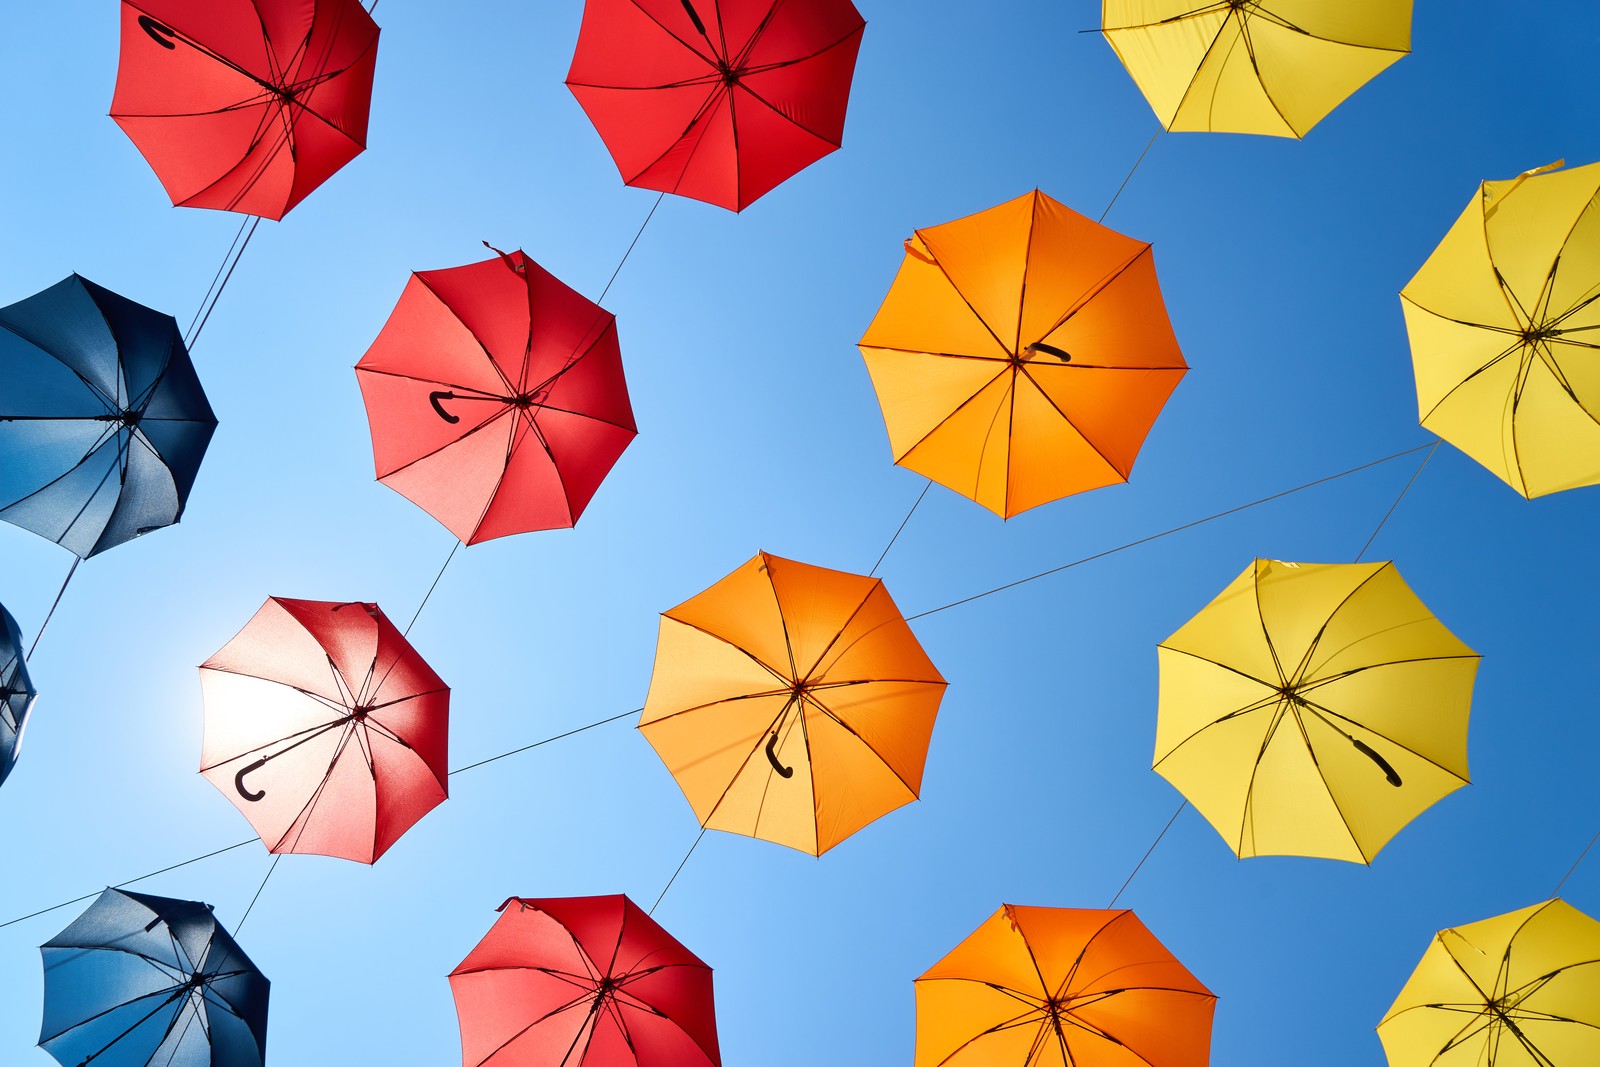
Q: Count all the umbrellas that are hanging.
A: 15